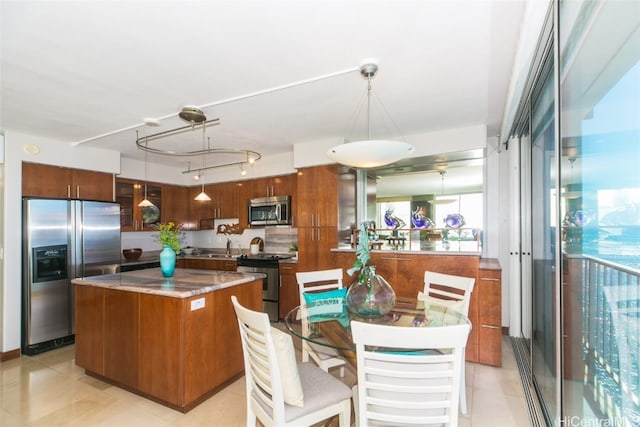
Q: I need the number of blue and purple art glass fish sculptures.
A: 3